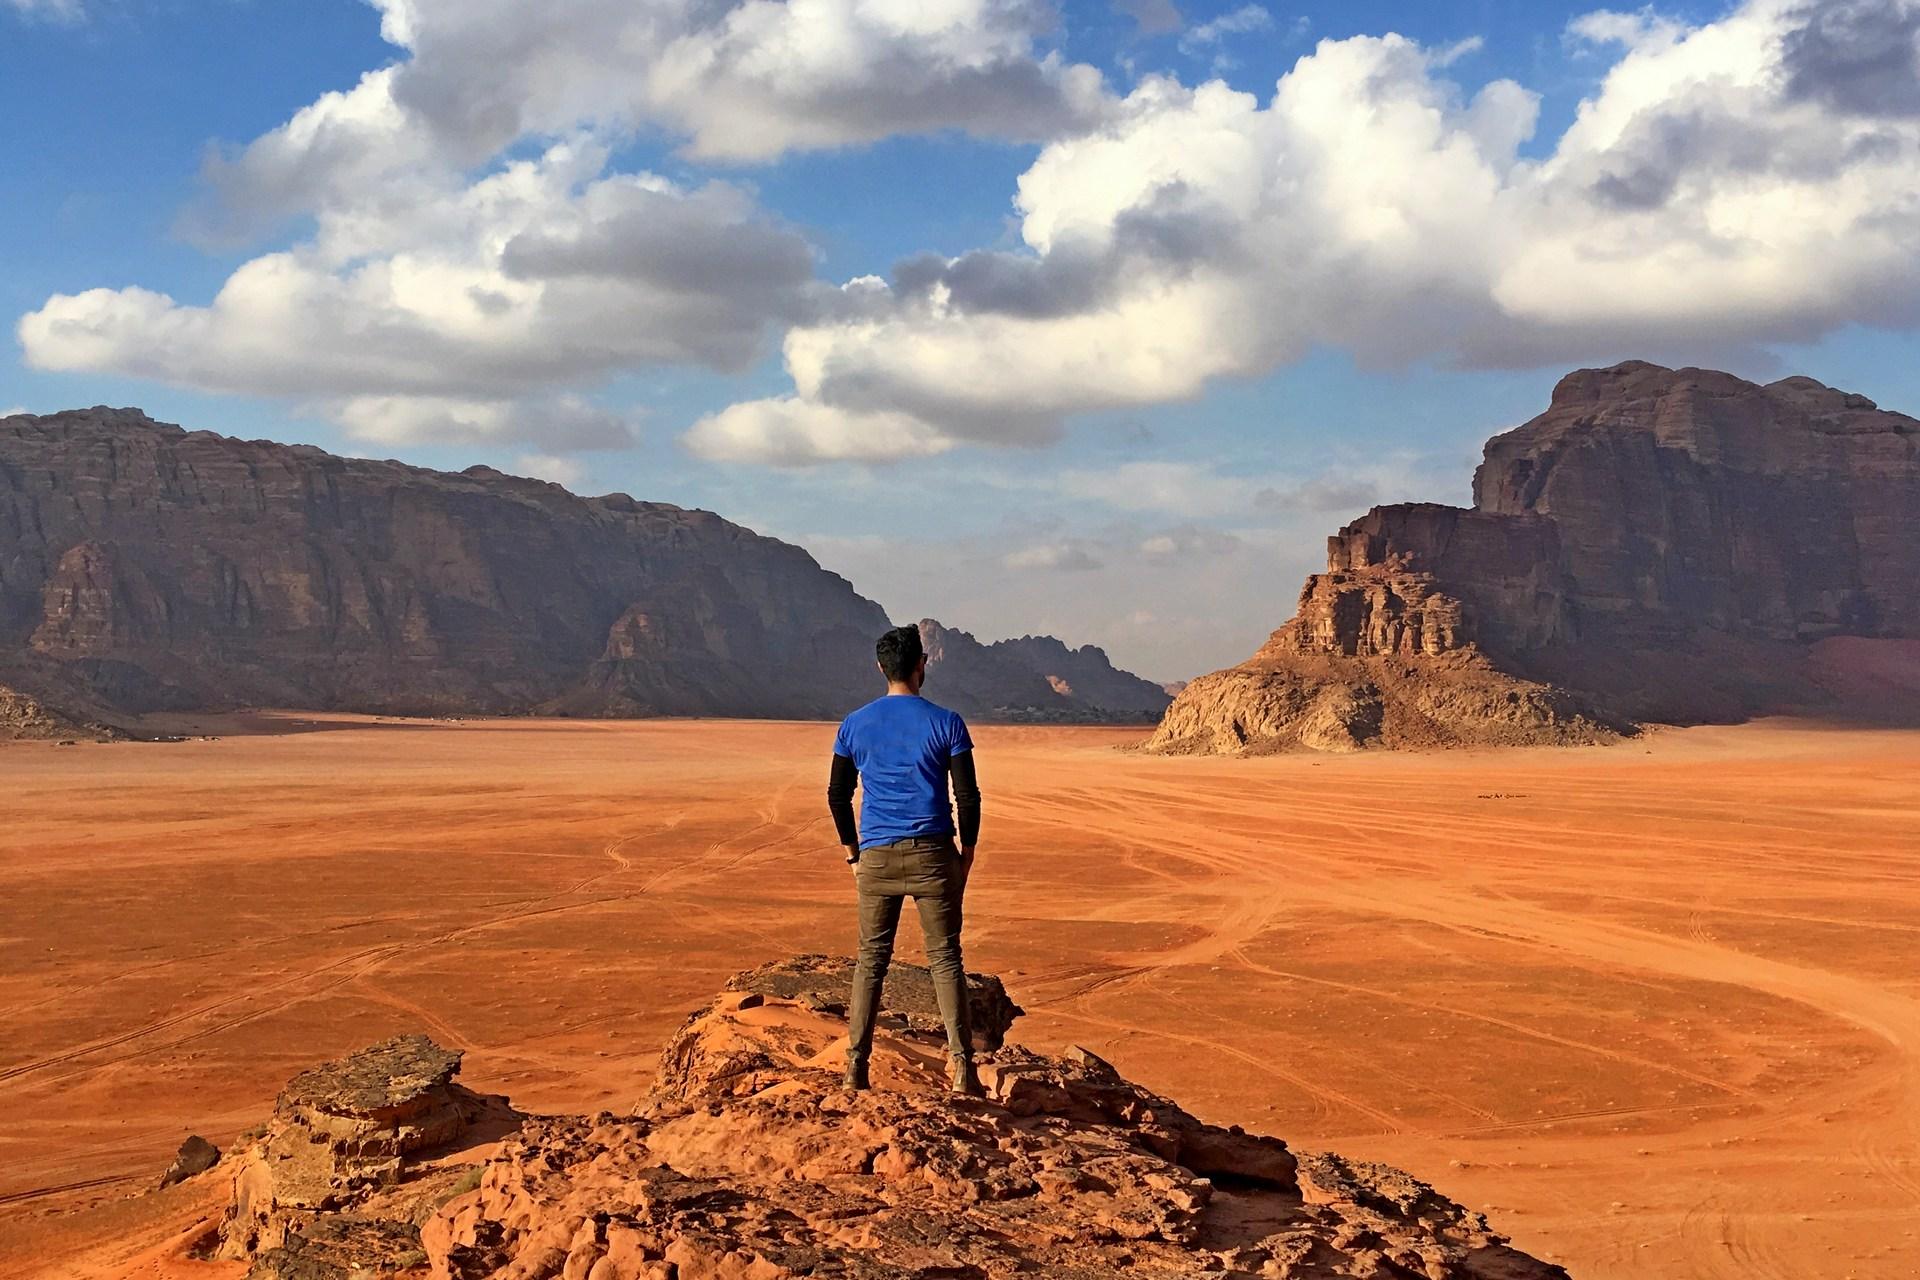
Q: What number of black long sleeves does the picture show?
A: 2